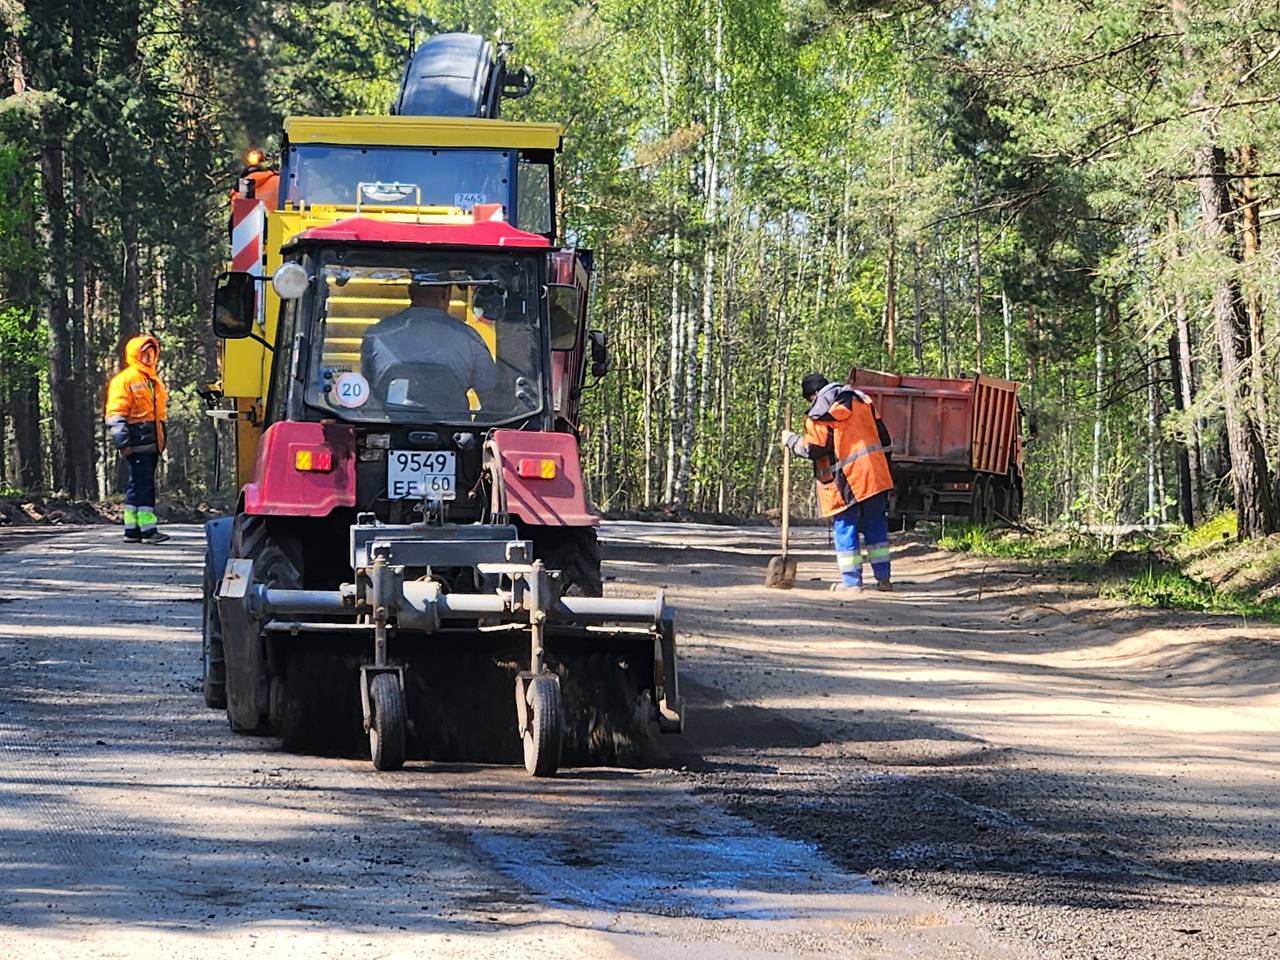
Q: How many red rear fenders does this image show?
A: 2